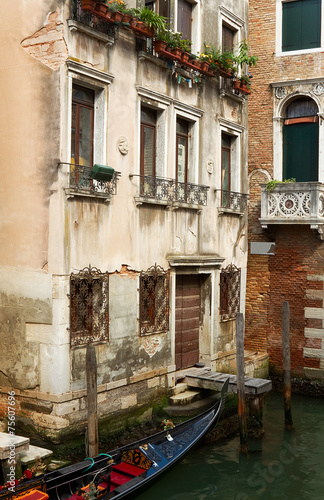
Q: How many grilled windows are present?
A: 3